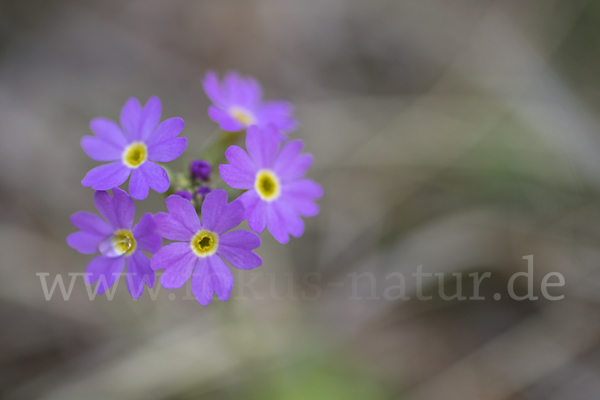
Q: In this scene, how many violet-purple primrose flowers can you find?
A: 5